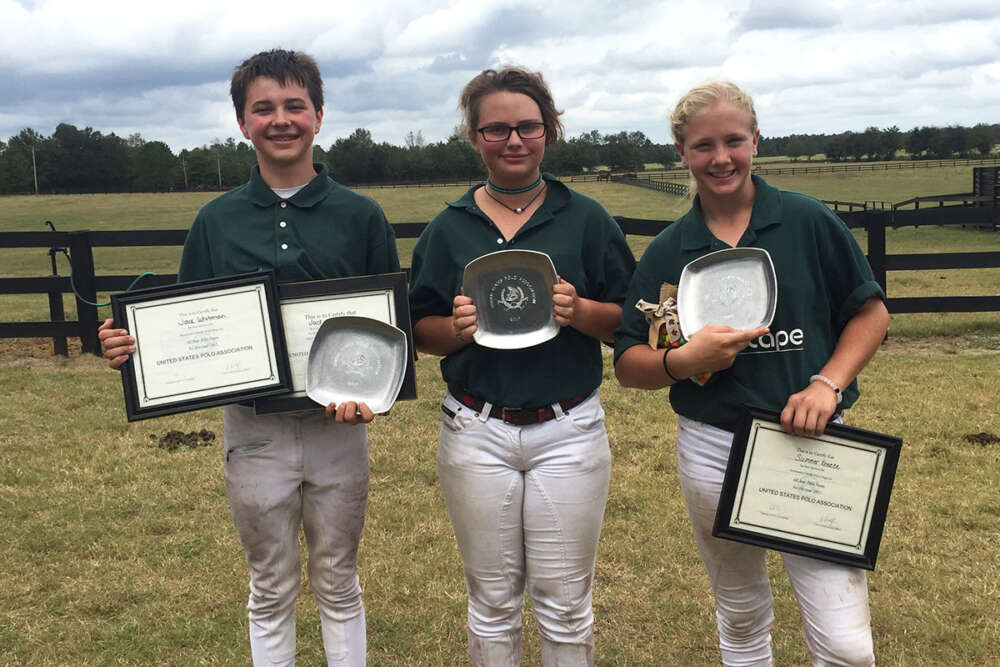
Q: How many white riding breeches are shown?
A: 3